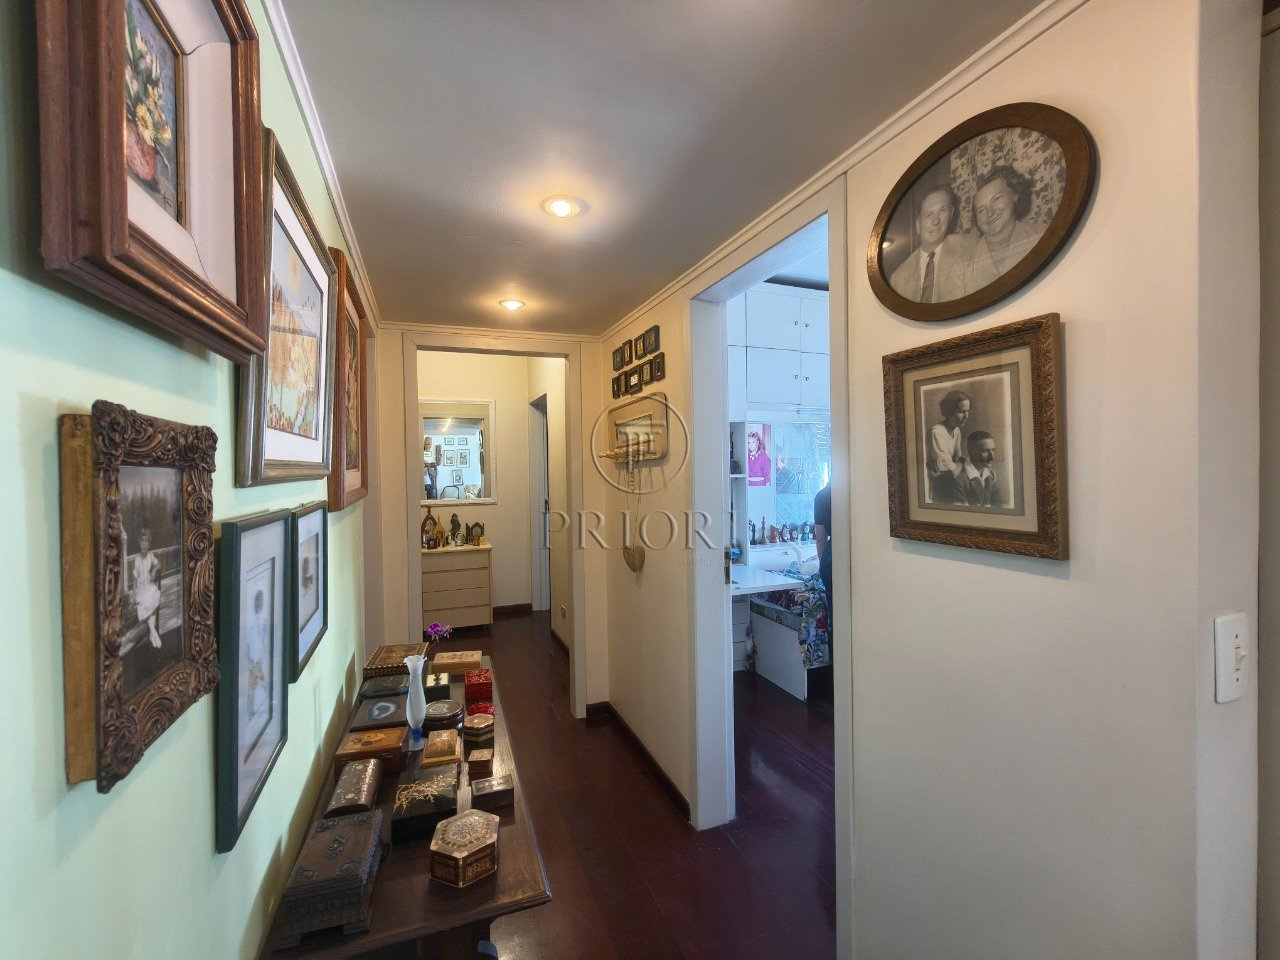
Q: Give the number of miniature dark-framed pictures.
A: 9